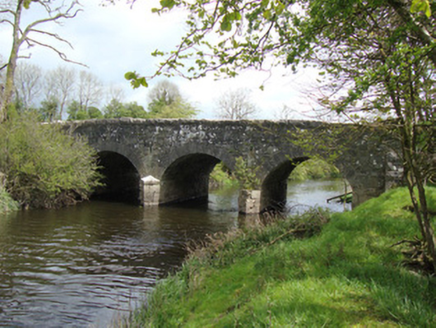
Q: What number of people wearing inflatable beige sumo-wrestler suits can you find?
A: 0